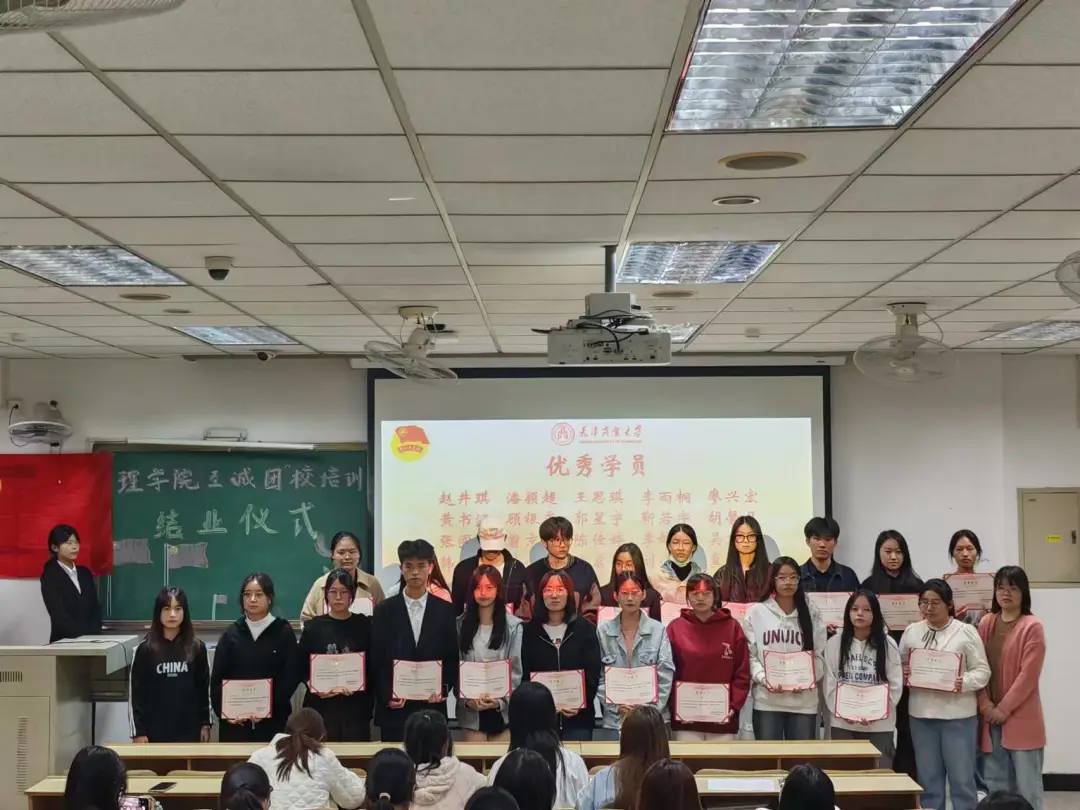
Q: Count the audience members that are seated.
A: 12